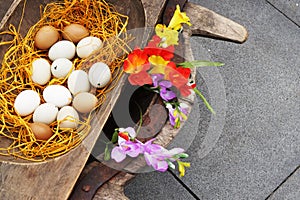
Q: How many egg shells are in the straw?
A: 14